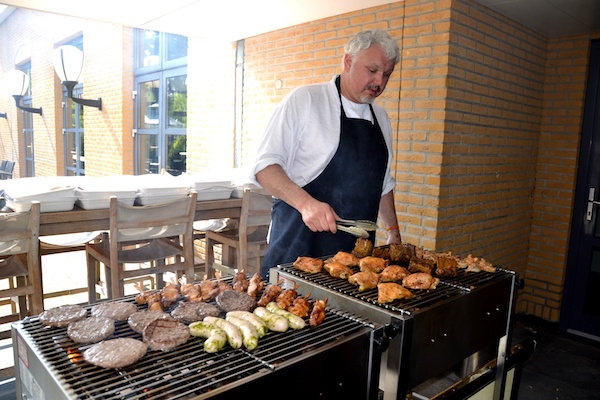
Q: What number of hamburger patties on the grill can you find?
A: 8